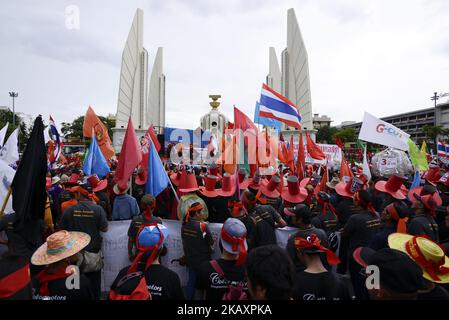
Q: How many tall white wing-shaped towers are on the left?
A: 2